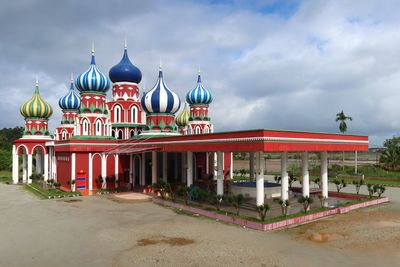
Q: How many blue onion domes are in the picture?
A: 5